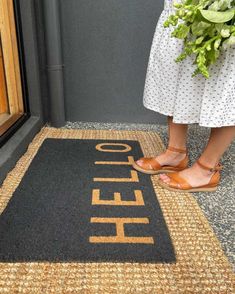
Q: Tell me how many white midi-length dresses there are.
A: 1